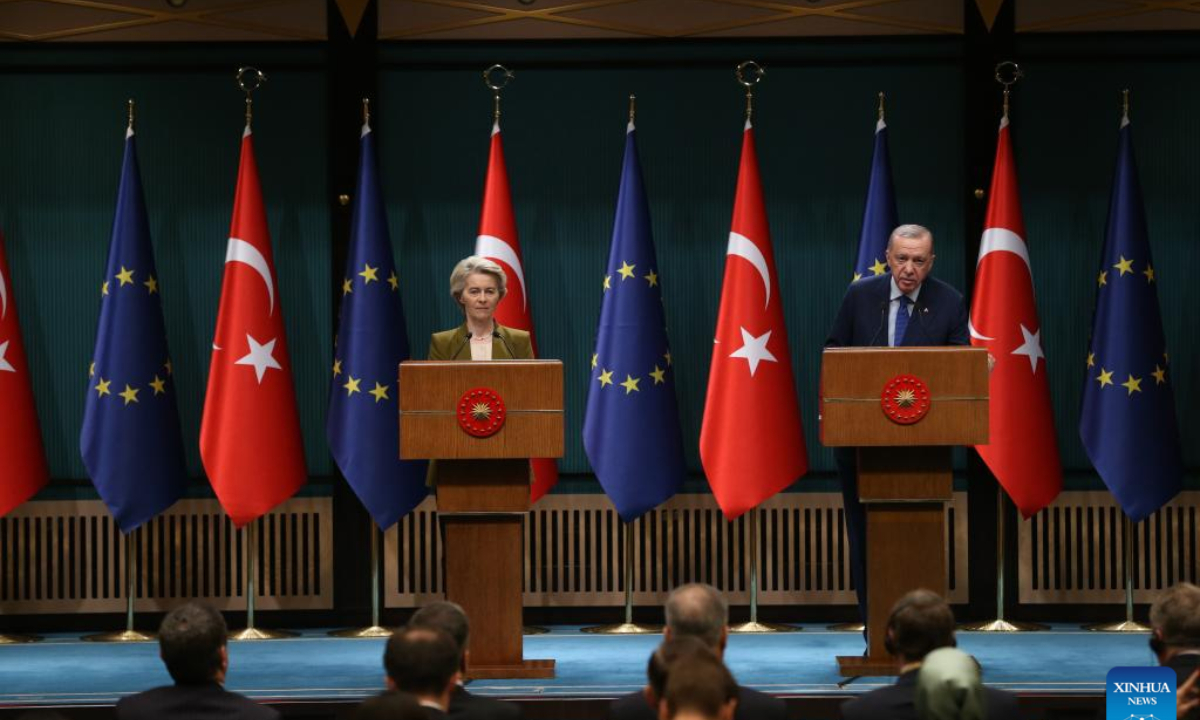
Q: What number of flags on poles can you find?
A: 10